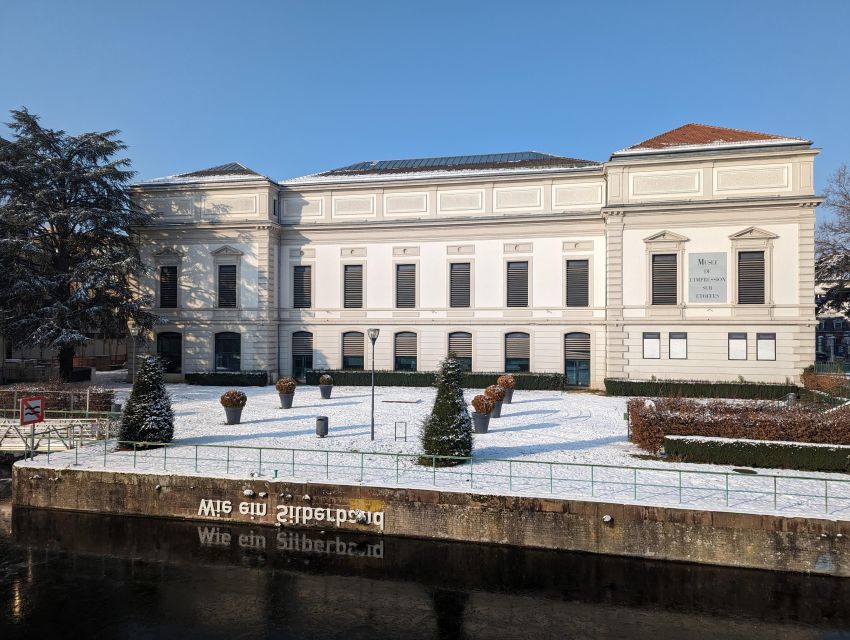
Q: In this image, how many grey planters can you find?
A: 6